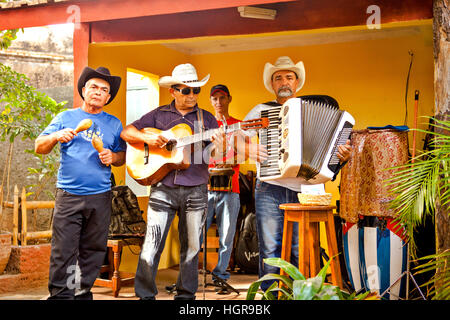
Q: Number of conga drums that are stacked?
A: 2